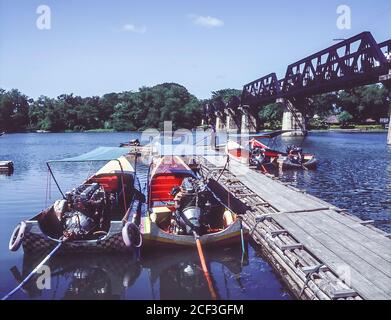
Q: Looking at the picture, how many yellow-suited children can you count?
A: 0